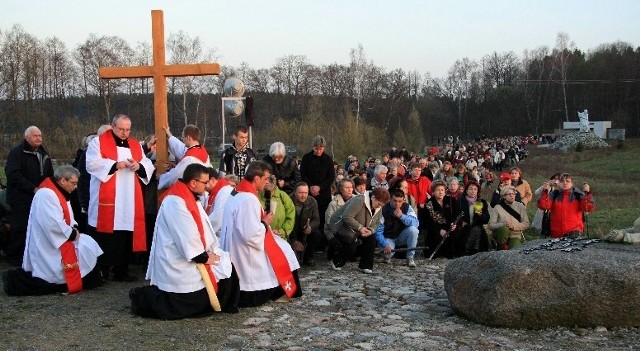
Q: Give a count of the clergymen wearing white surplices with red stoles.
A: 6